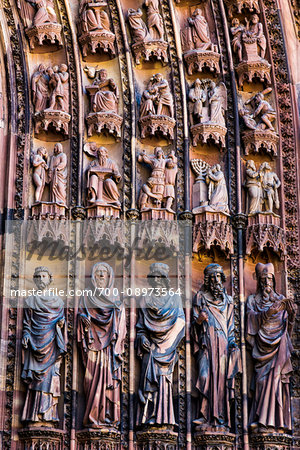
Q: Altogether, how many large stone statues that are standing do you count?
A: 5